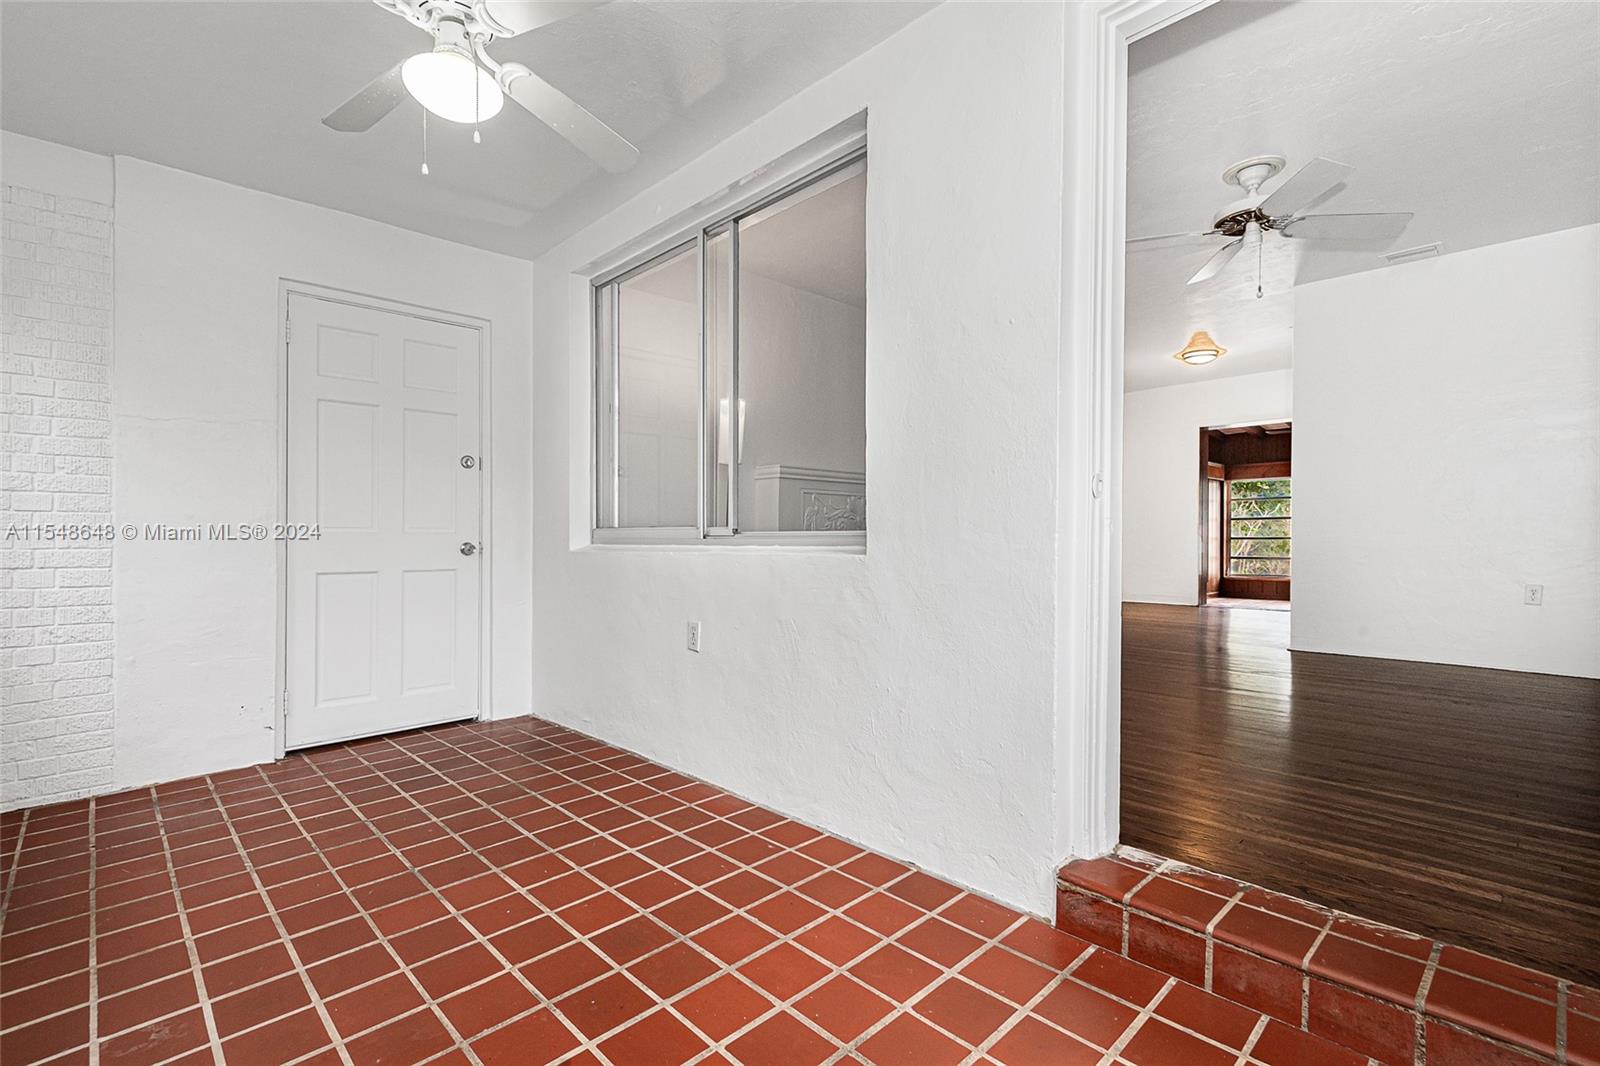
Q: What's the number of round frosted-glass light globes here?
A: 1